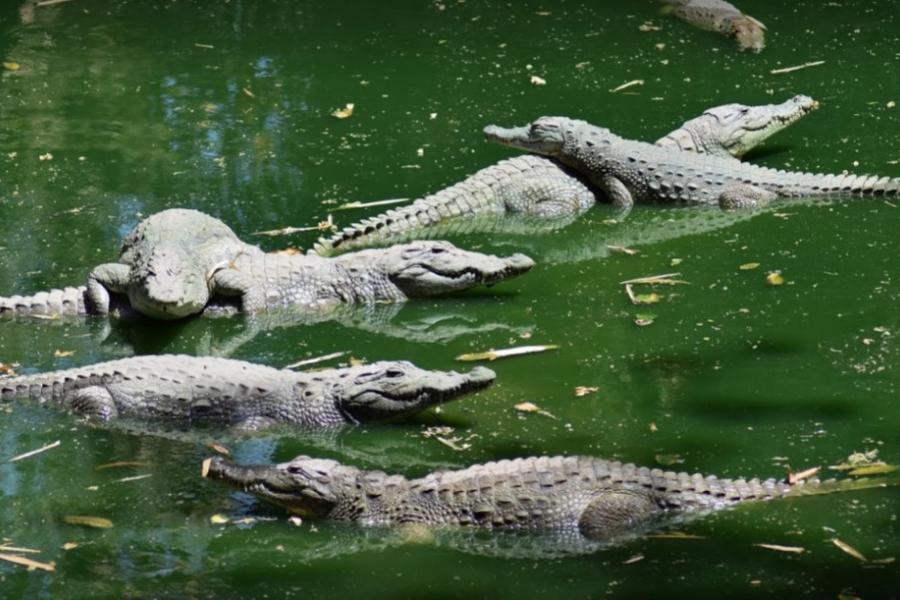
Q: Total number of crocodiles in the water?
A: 7